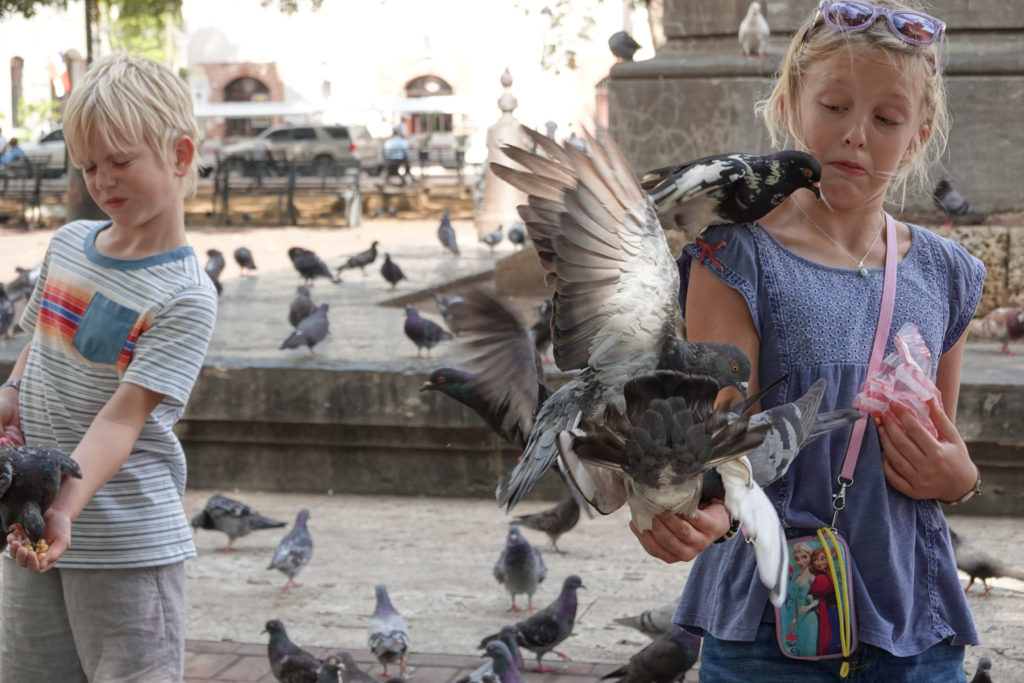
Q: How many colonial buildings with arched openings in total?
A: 2